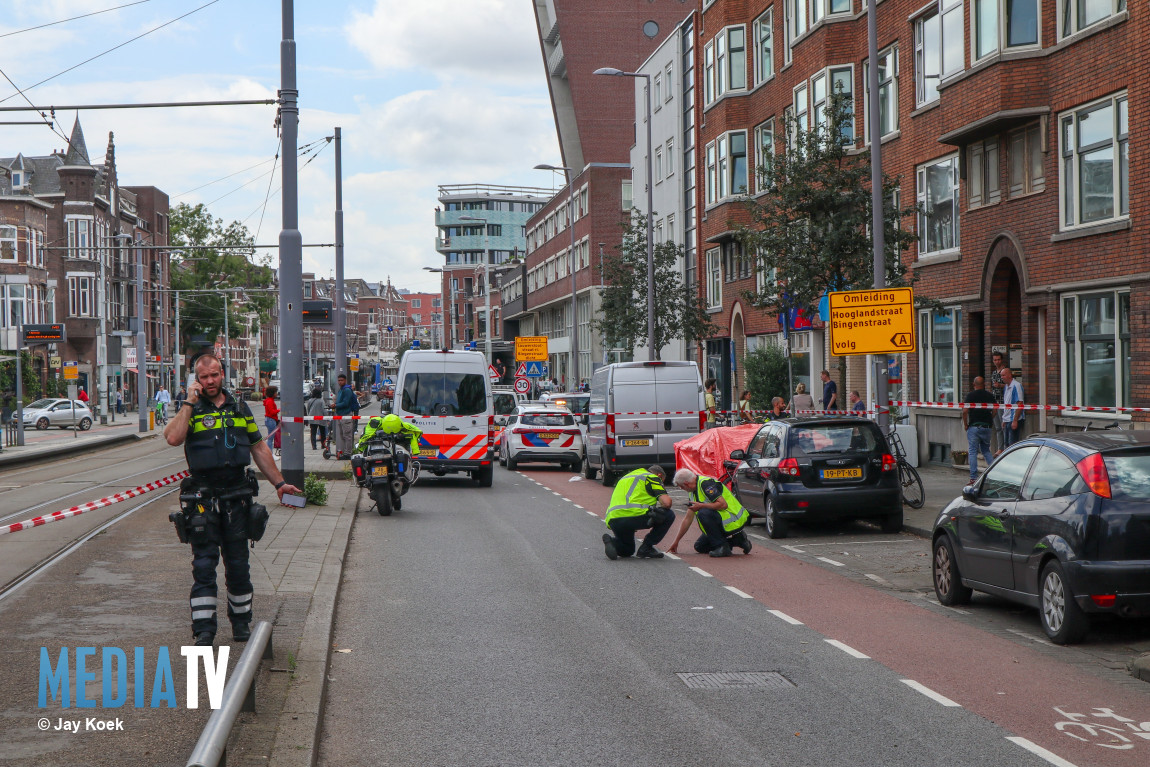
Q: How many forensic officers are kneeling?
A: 2